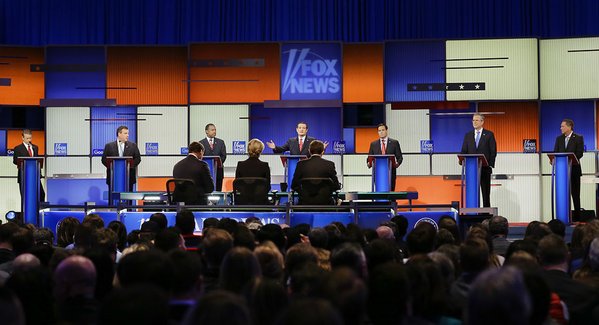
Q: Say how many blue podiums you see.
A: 7